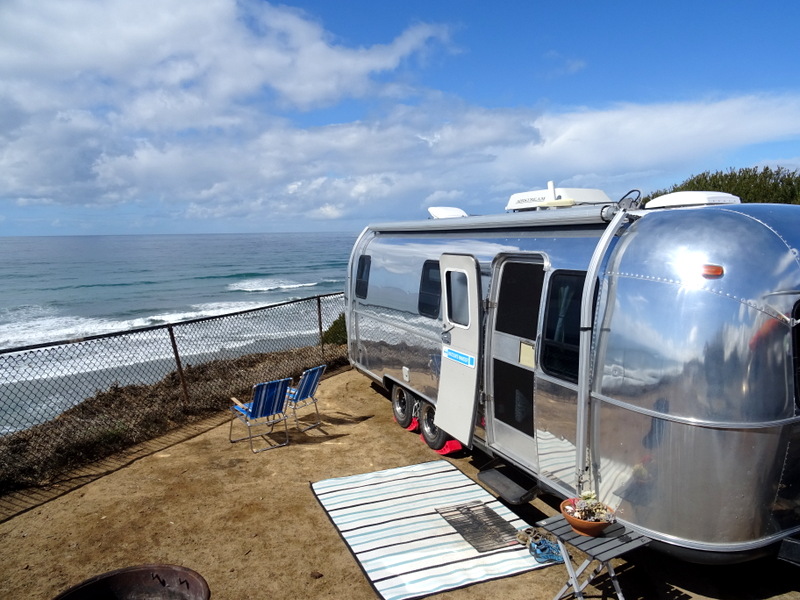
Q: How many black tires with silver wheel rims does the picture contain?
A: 2